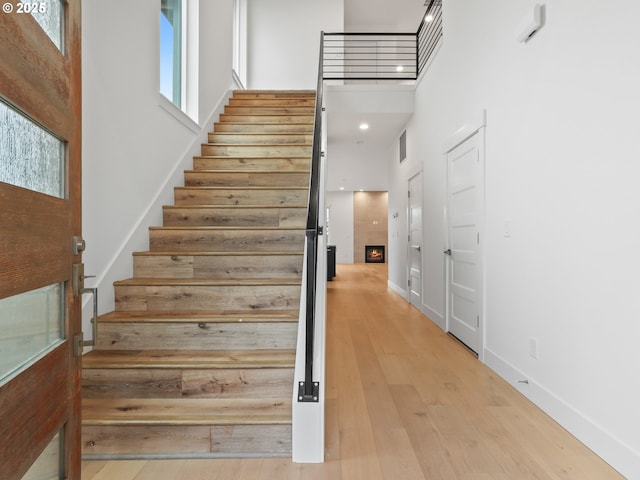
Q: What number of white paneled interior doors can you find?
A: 2